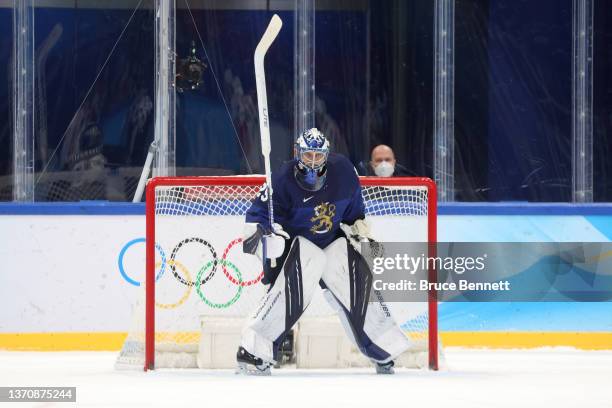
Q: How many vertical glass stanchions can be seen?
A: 5